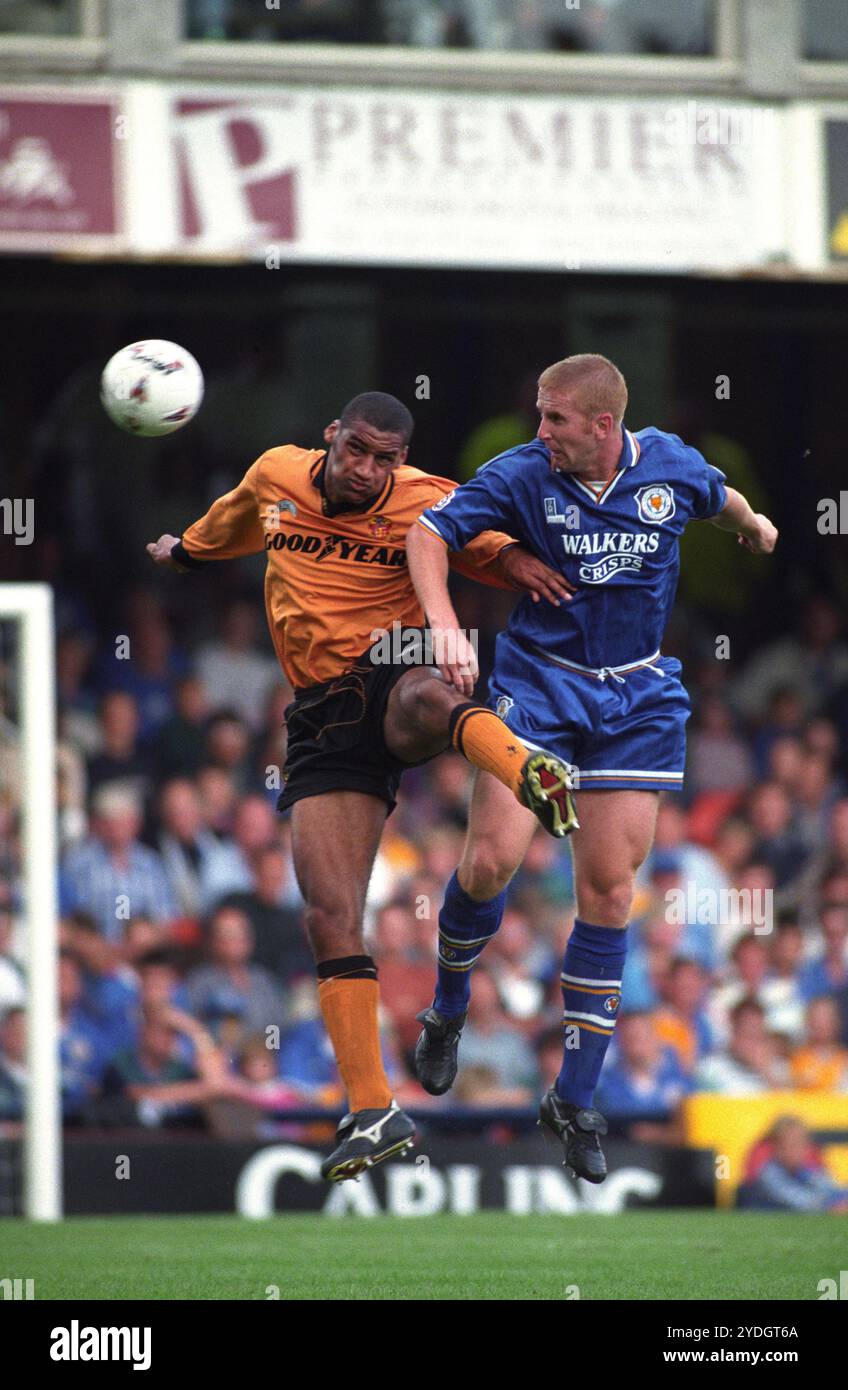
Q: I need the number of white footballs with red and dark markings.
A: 1